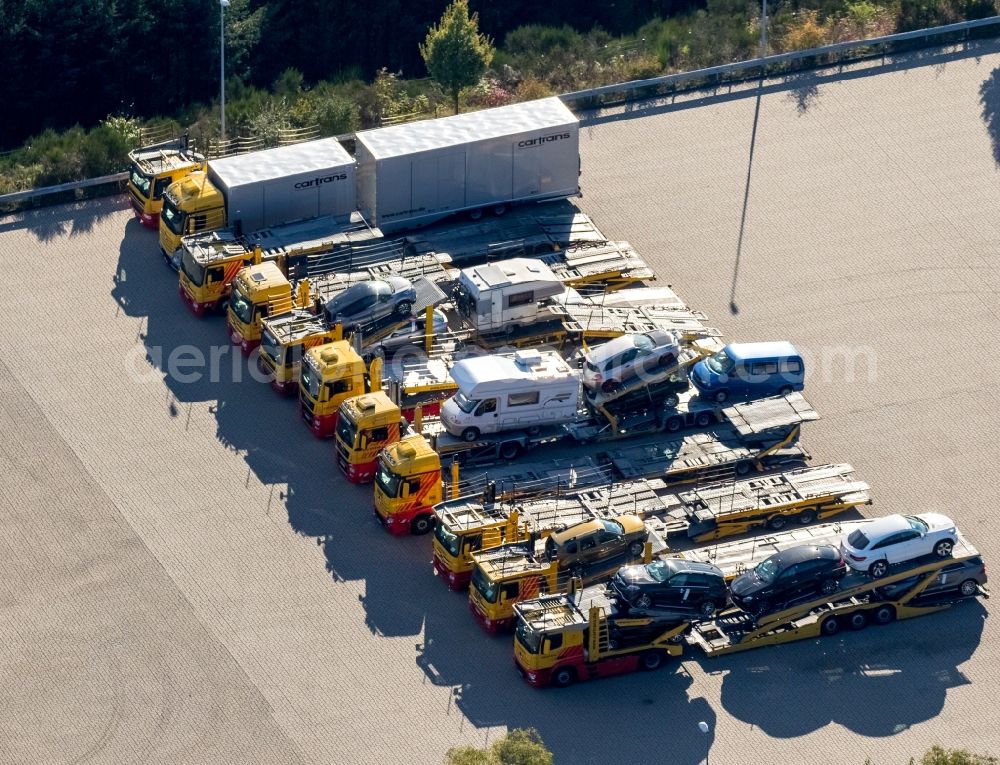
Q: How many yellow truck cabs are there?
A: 11